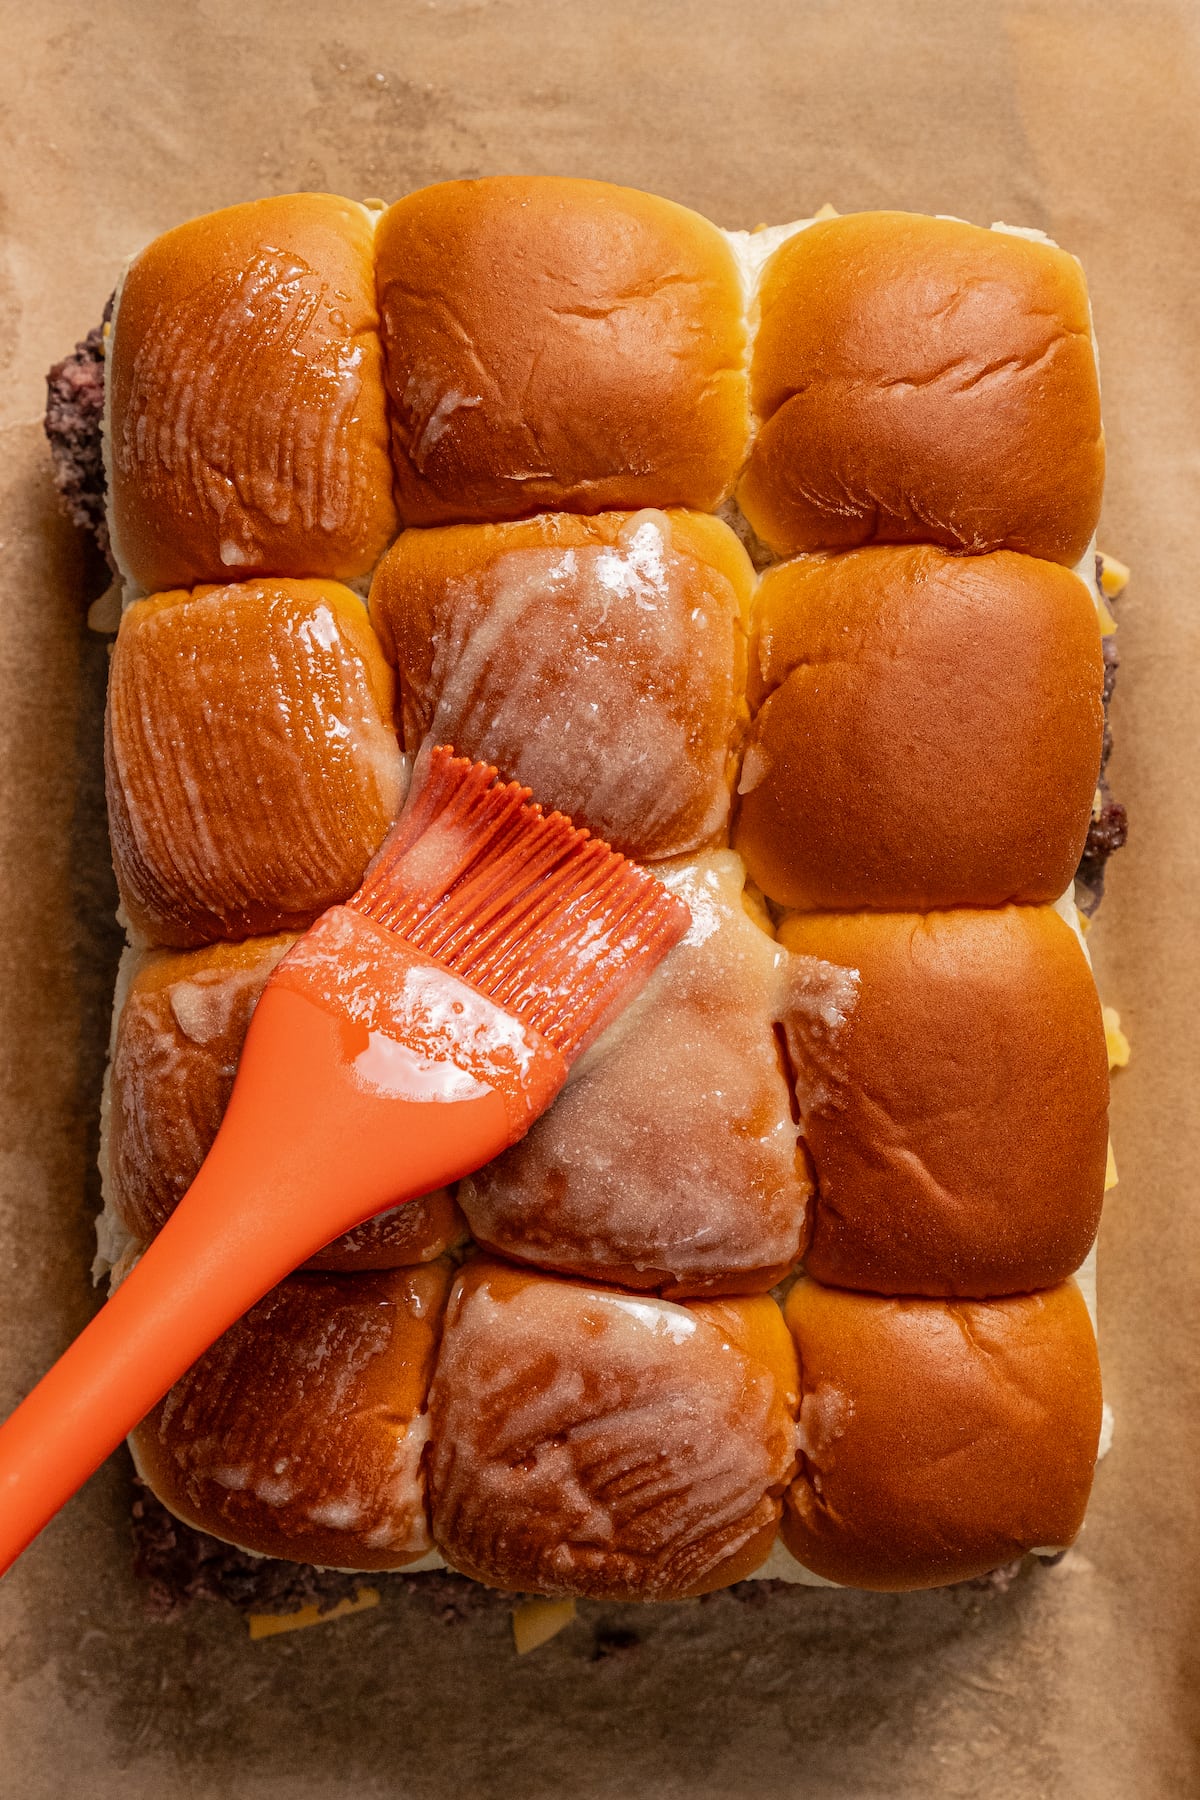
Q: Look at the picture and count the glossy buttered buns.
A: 7